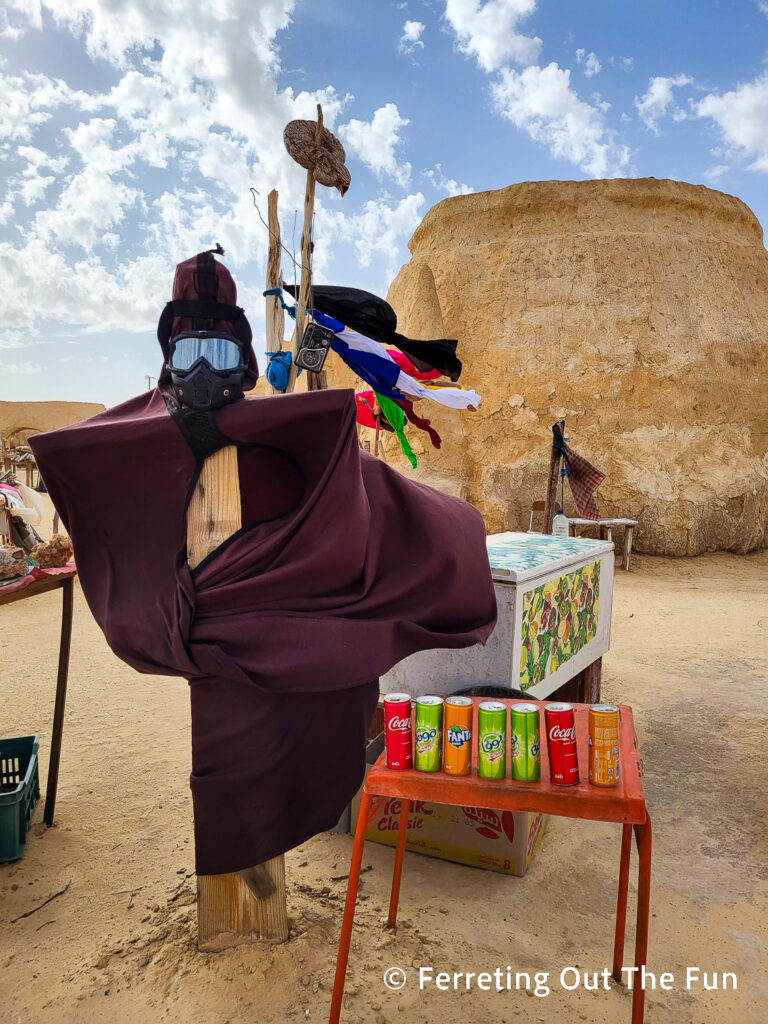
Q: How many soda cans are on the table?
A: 7